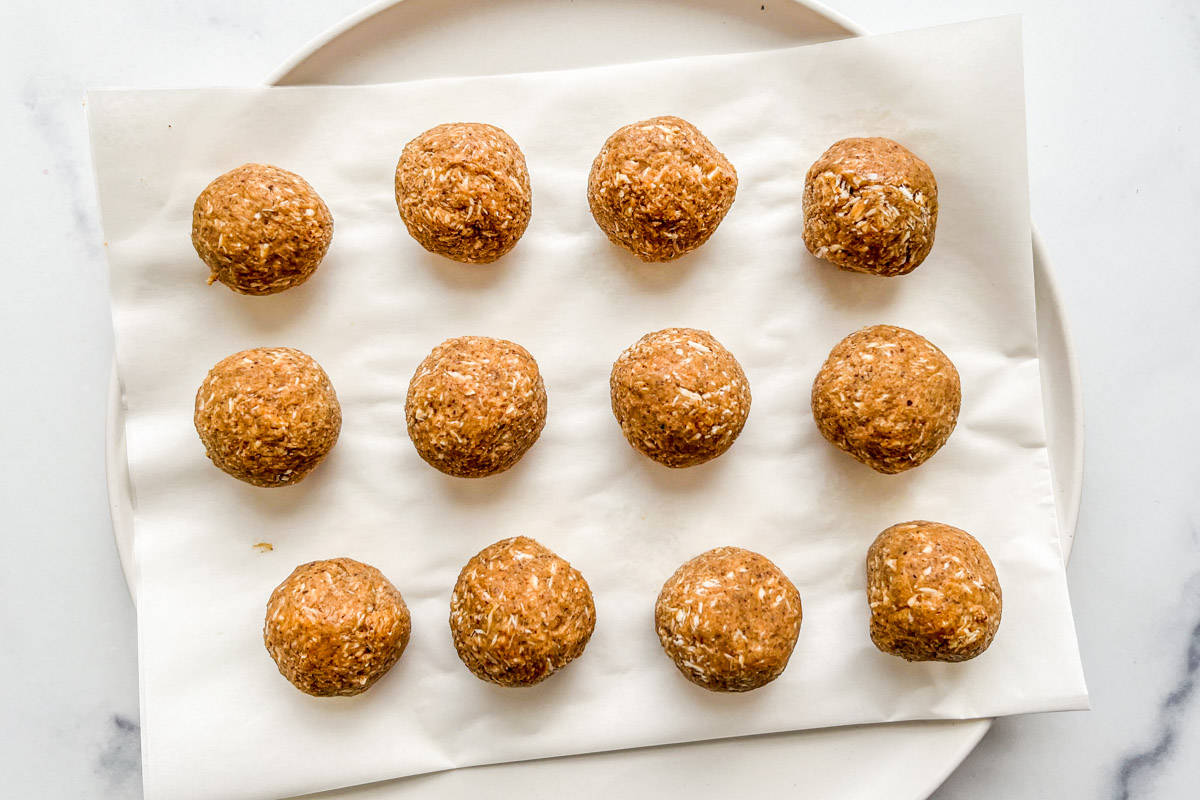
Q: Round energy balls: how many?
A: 12